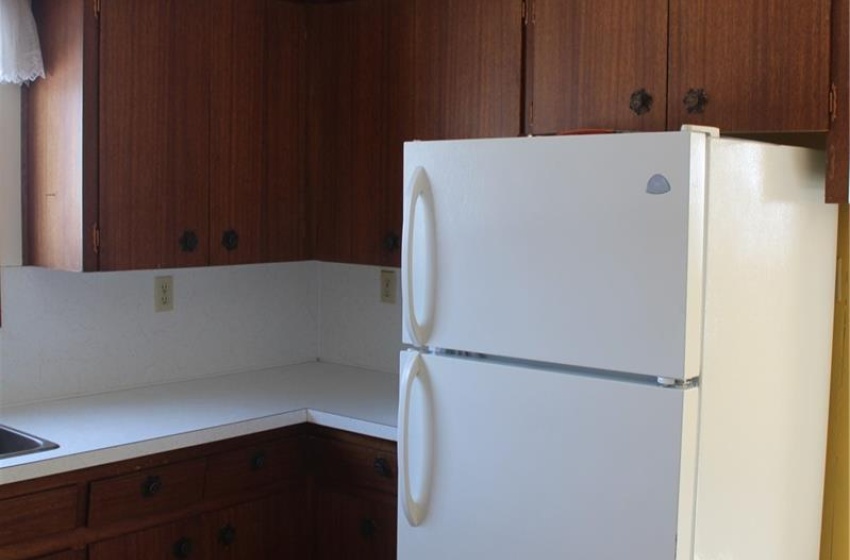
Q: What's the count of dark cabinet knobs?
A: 11